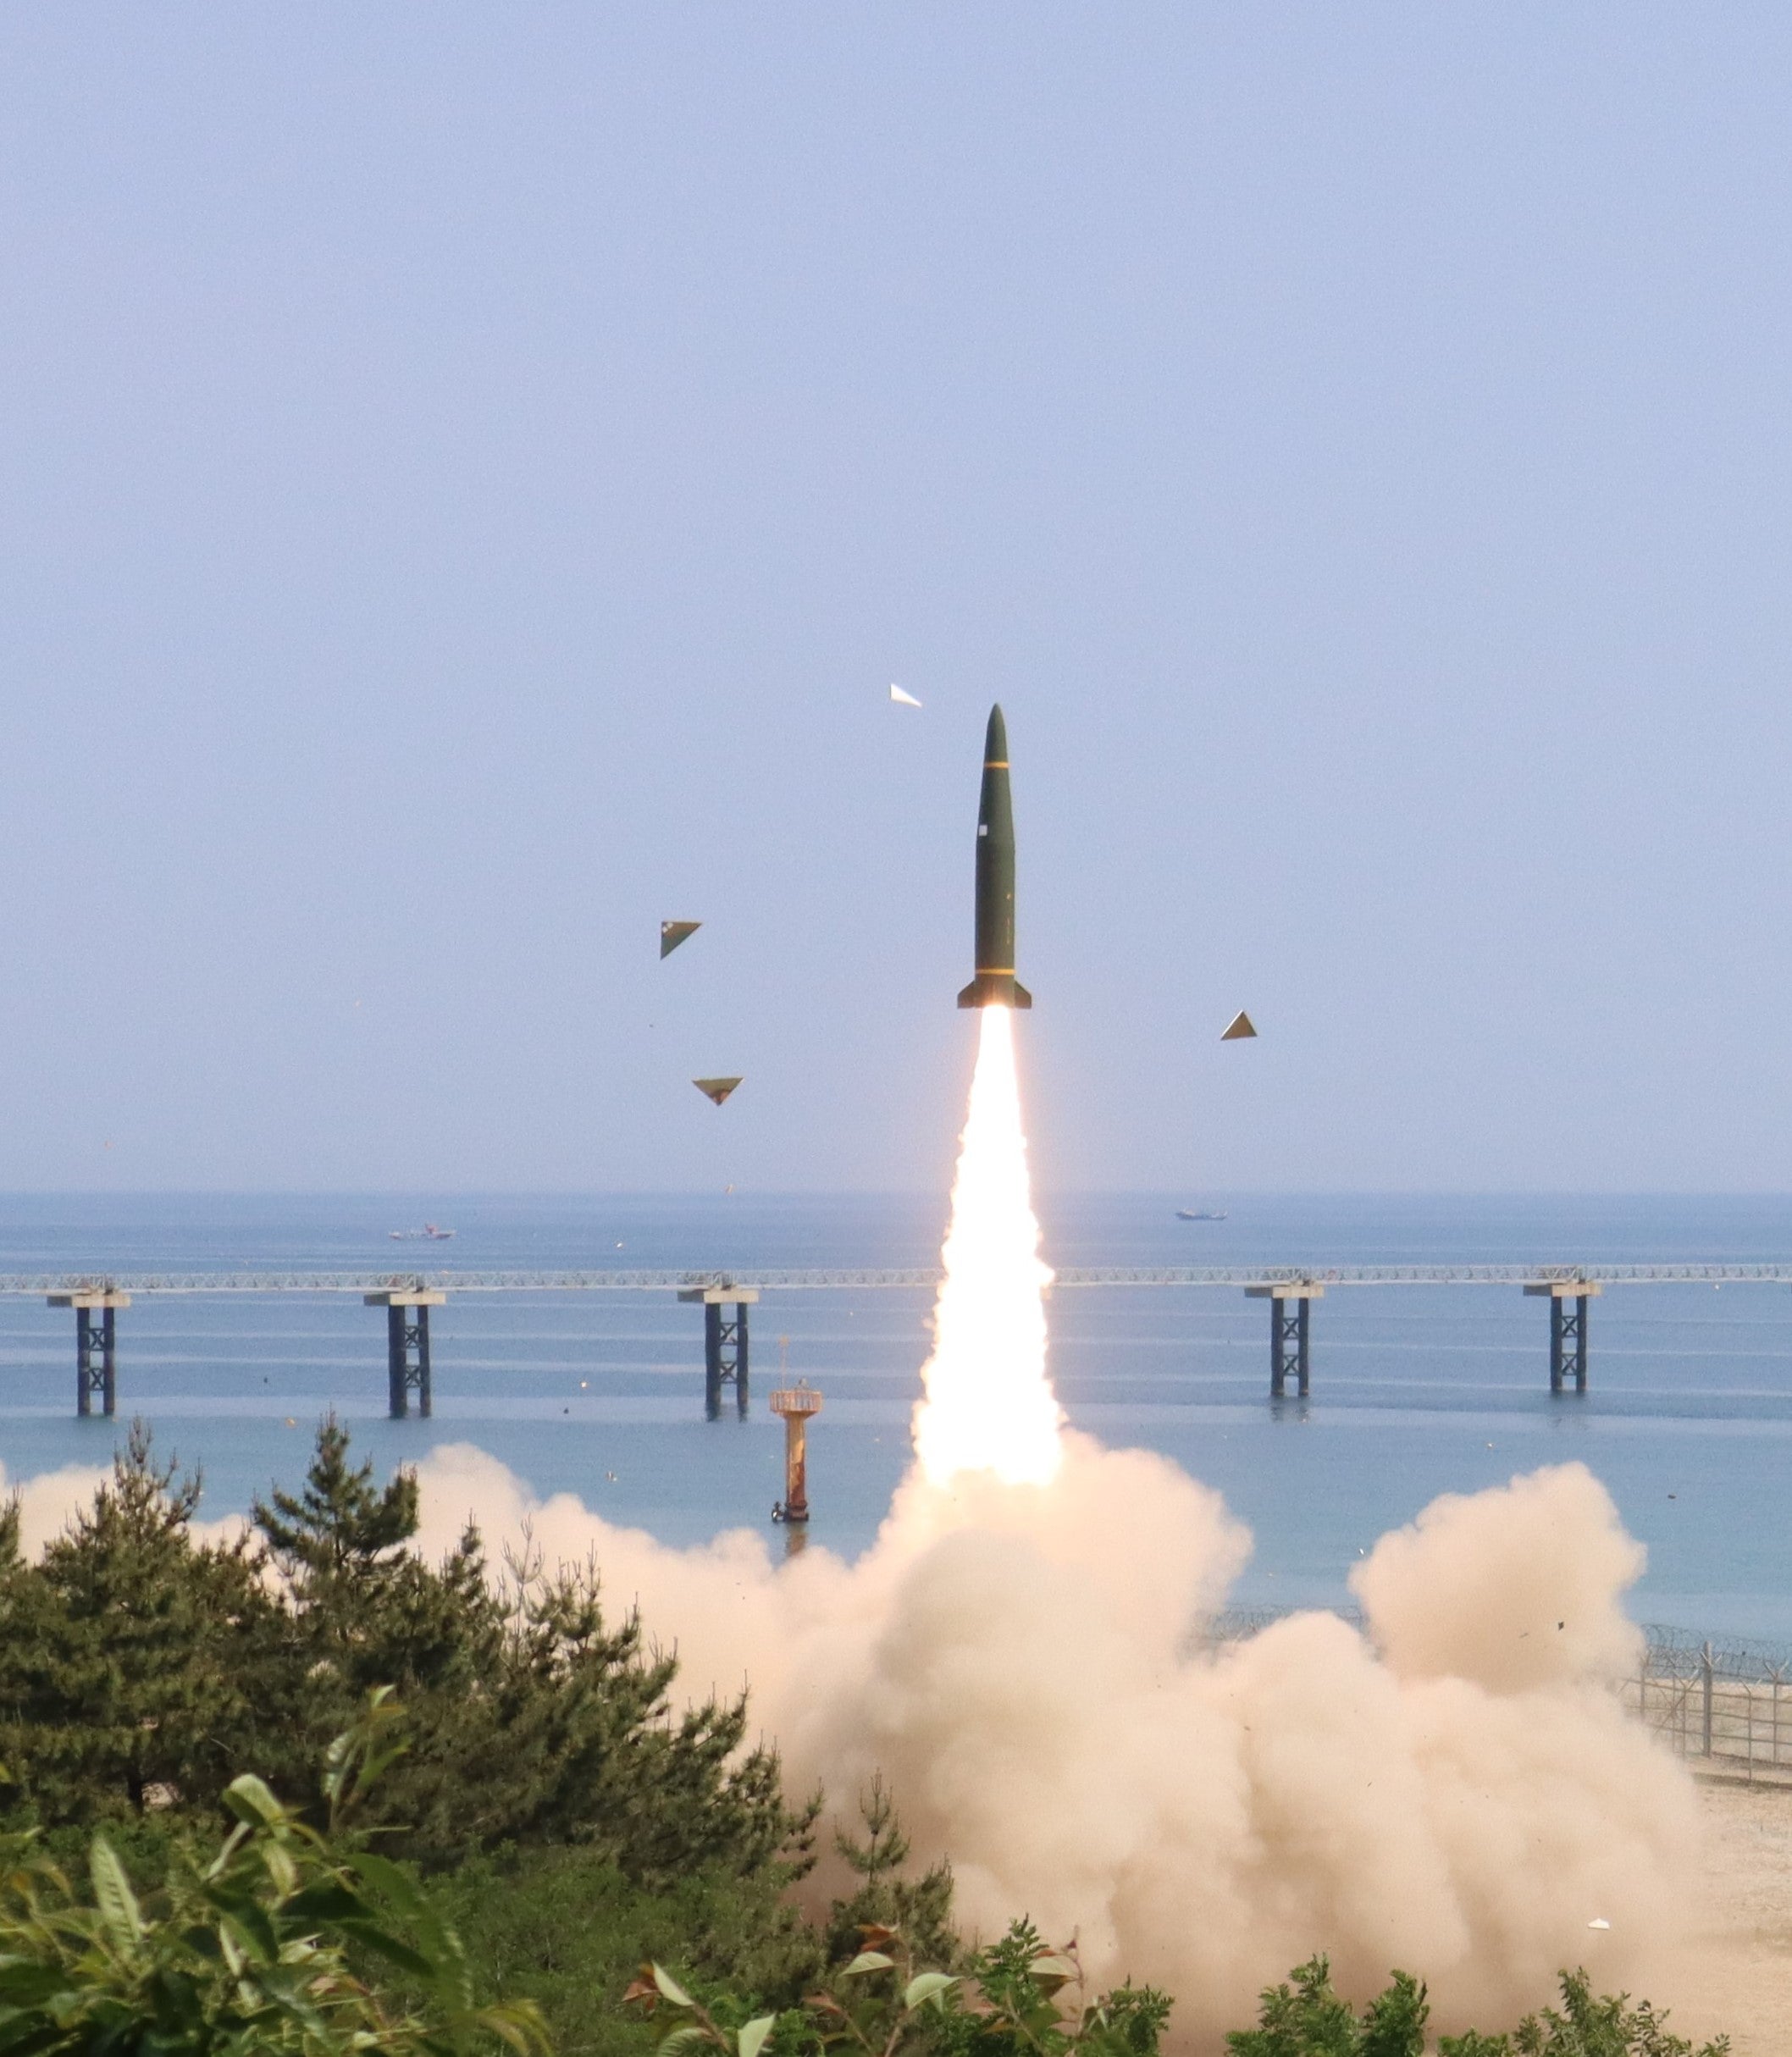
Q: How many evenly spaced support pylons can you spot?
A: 5